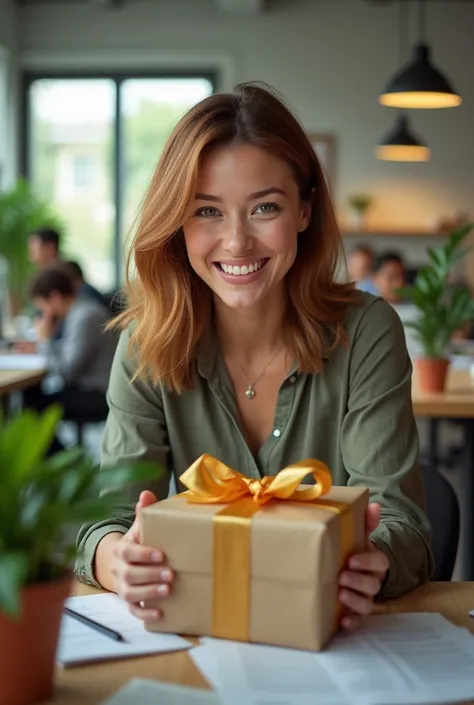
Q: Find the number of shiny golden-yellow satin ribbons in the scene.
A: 1